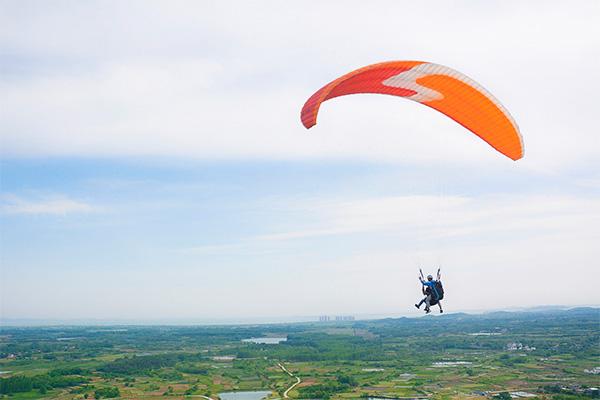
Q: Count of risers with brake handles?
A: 2